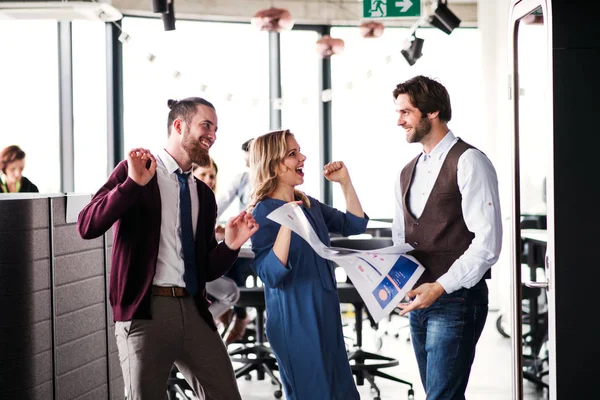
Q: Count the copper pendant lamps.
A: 3